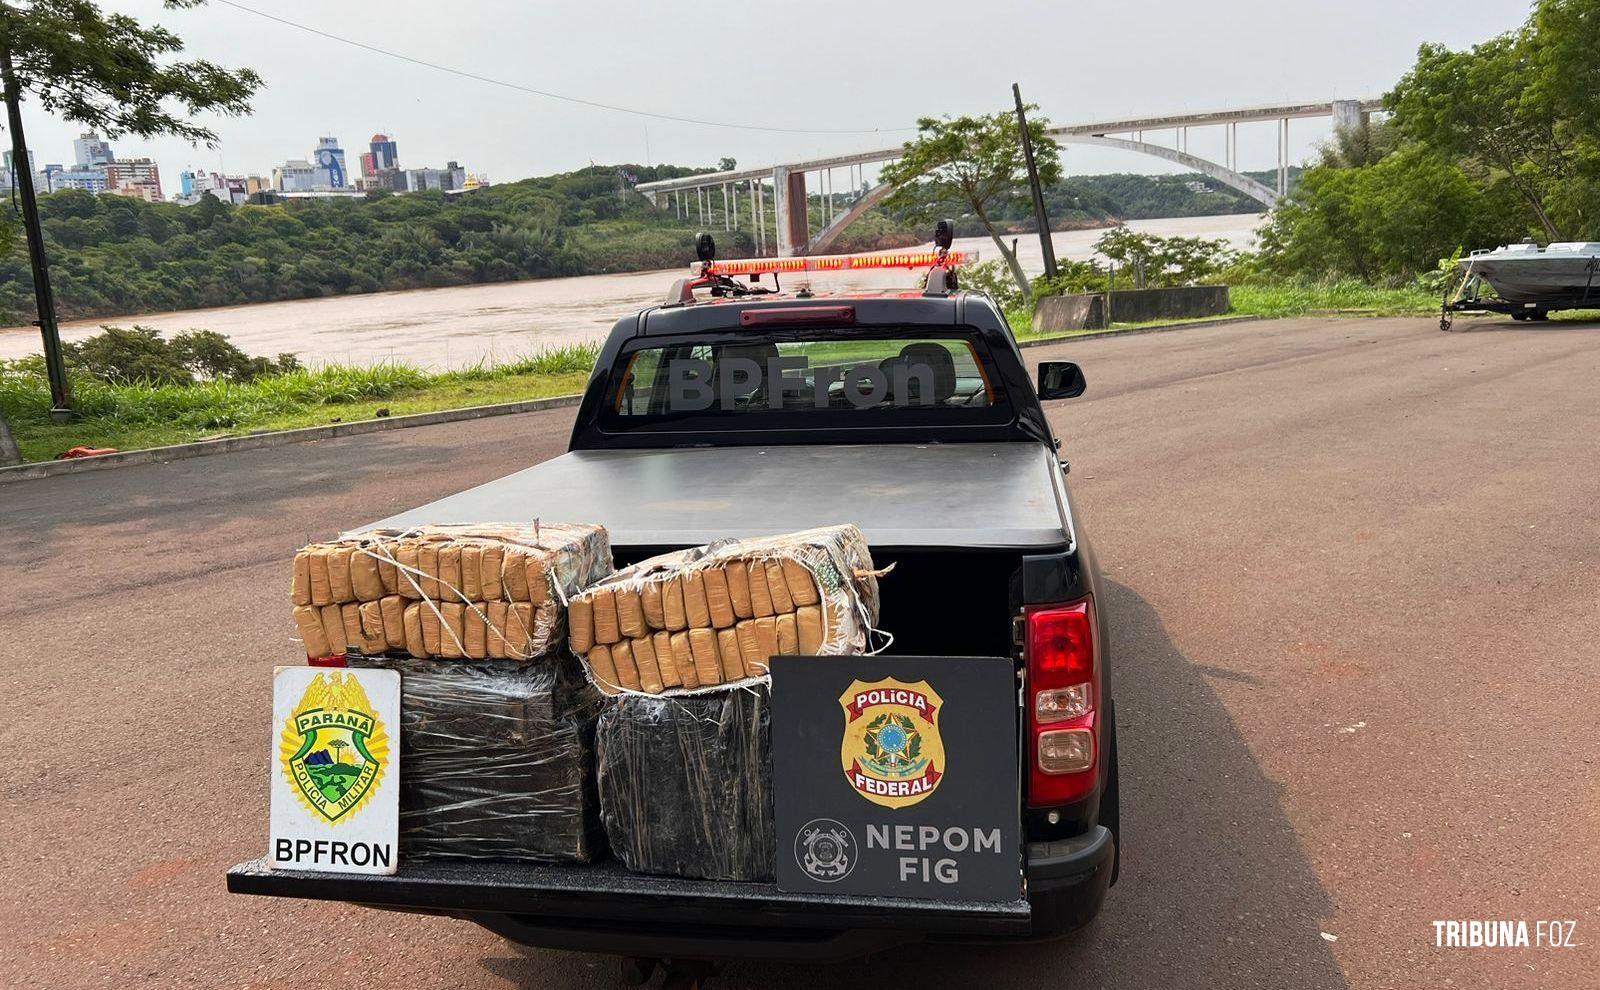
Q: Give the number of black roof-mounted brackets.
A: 2